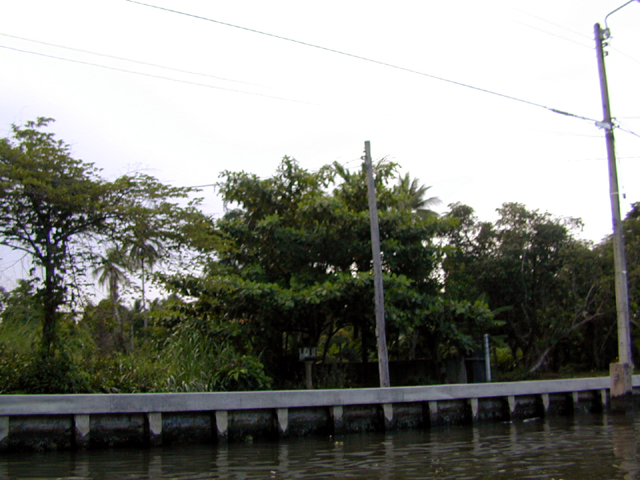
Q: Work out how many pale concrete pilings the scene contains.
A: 13